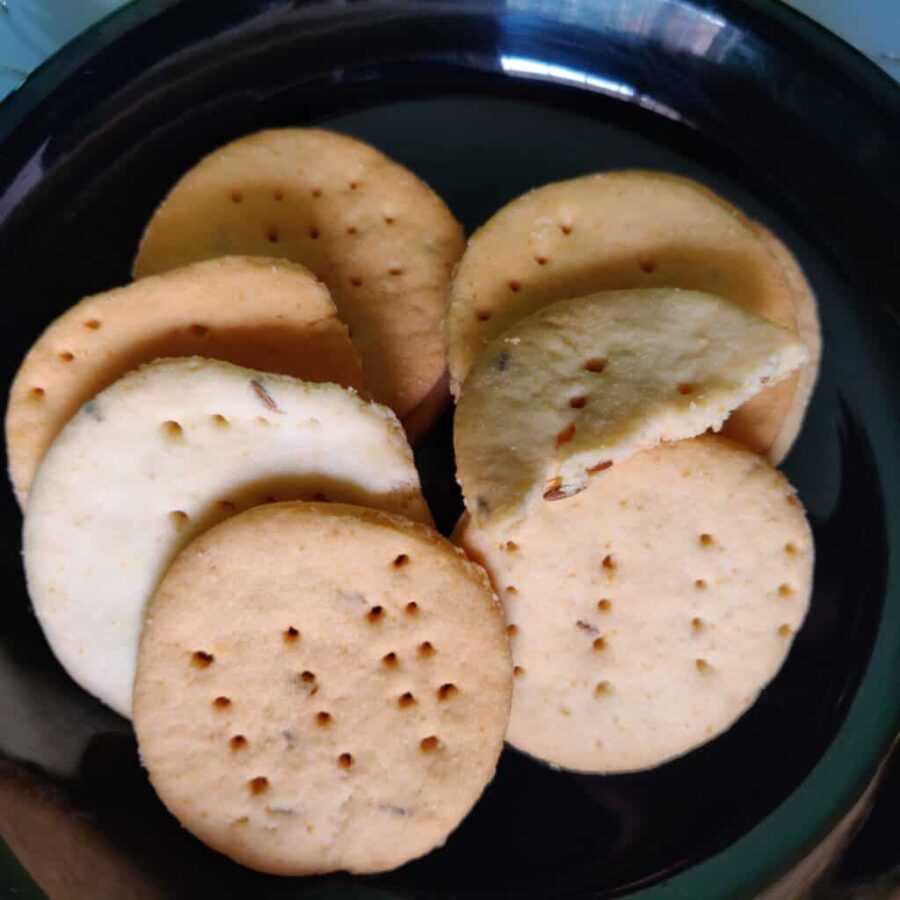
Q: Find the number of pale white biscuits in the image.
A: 1